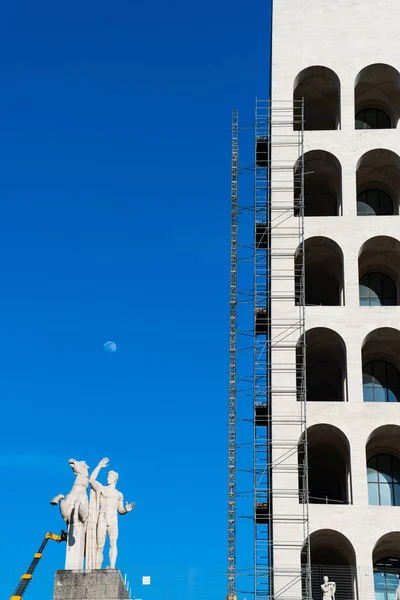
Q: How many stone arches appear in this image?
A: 12